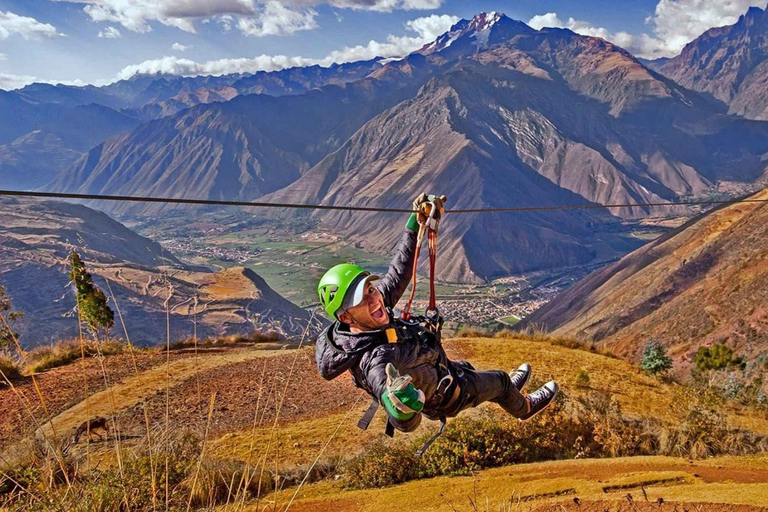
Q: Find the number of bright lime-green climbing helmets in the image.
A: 1